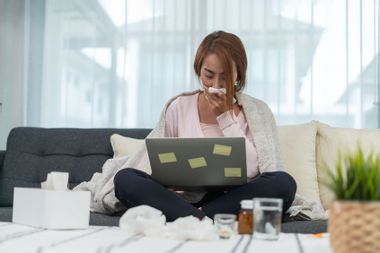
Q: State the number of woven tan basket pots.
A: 1